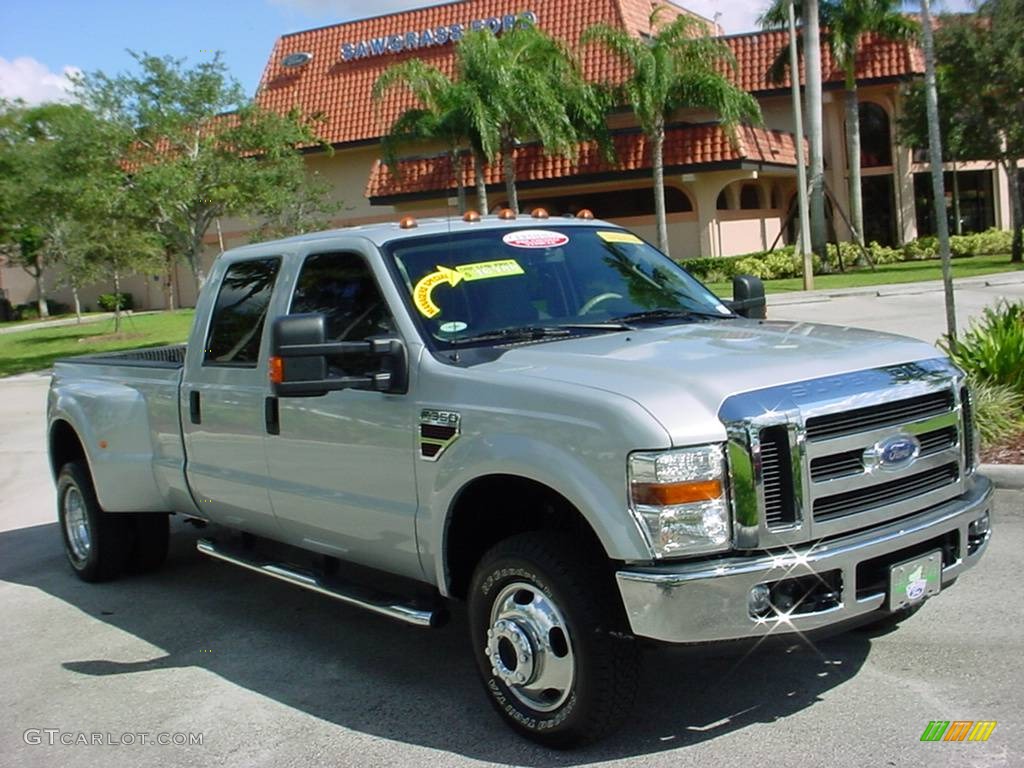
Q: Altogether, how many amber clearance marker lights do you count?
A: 5